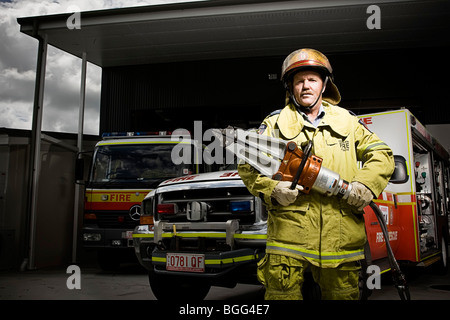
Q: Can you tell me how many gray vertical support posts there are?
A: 2